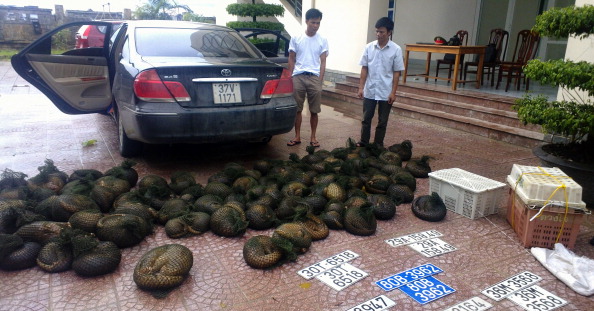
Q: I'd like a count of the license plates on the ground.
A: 10